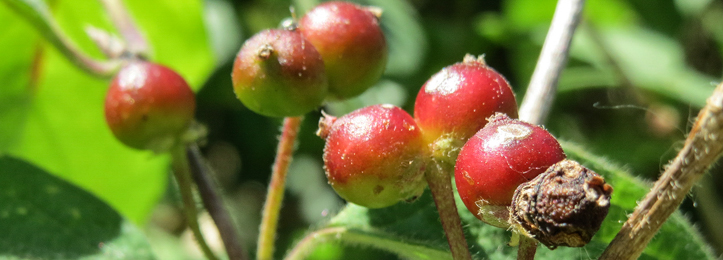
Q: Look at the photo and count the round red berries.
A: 6